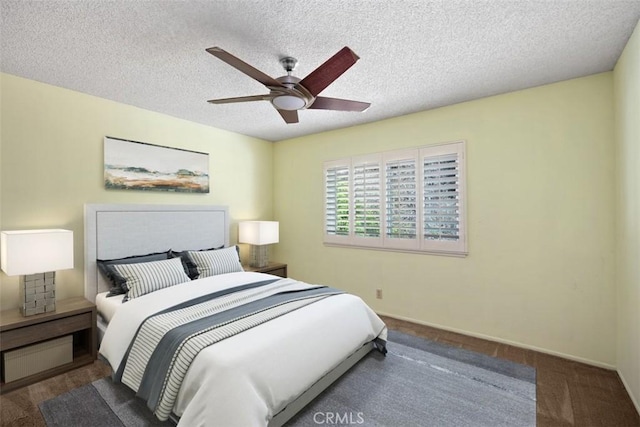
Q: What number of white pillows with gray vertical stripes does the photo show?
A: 2